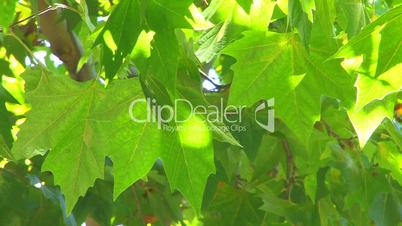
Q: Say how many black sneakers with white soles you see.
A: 0